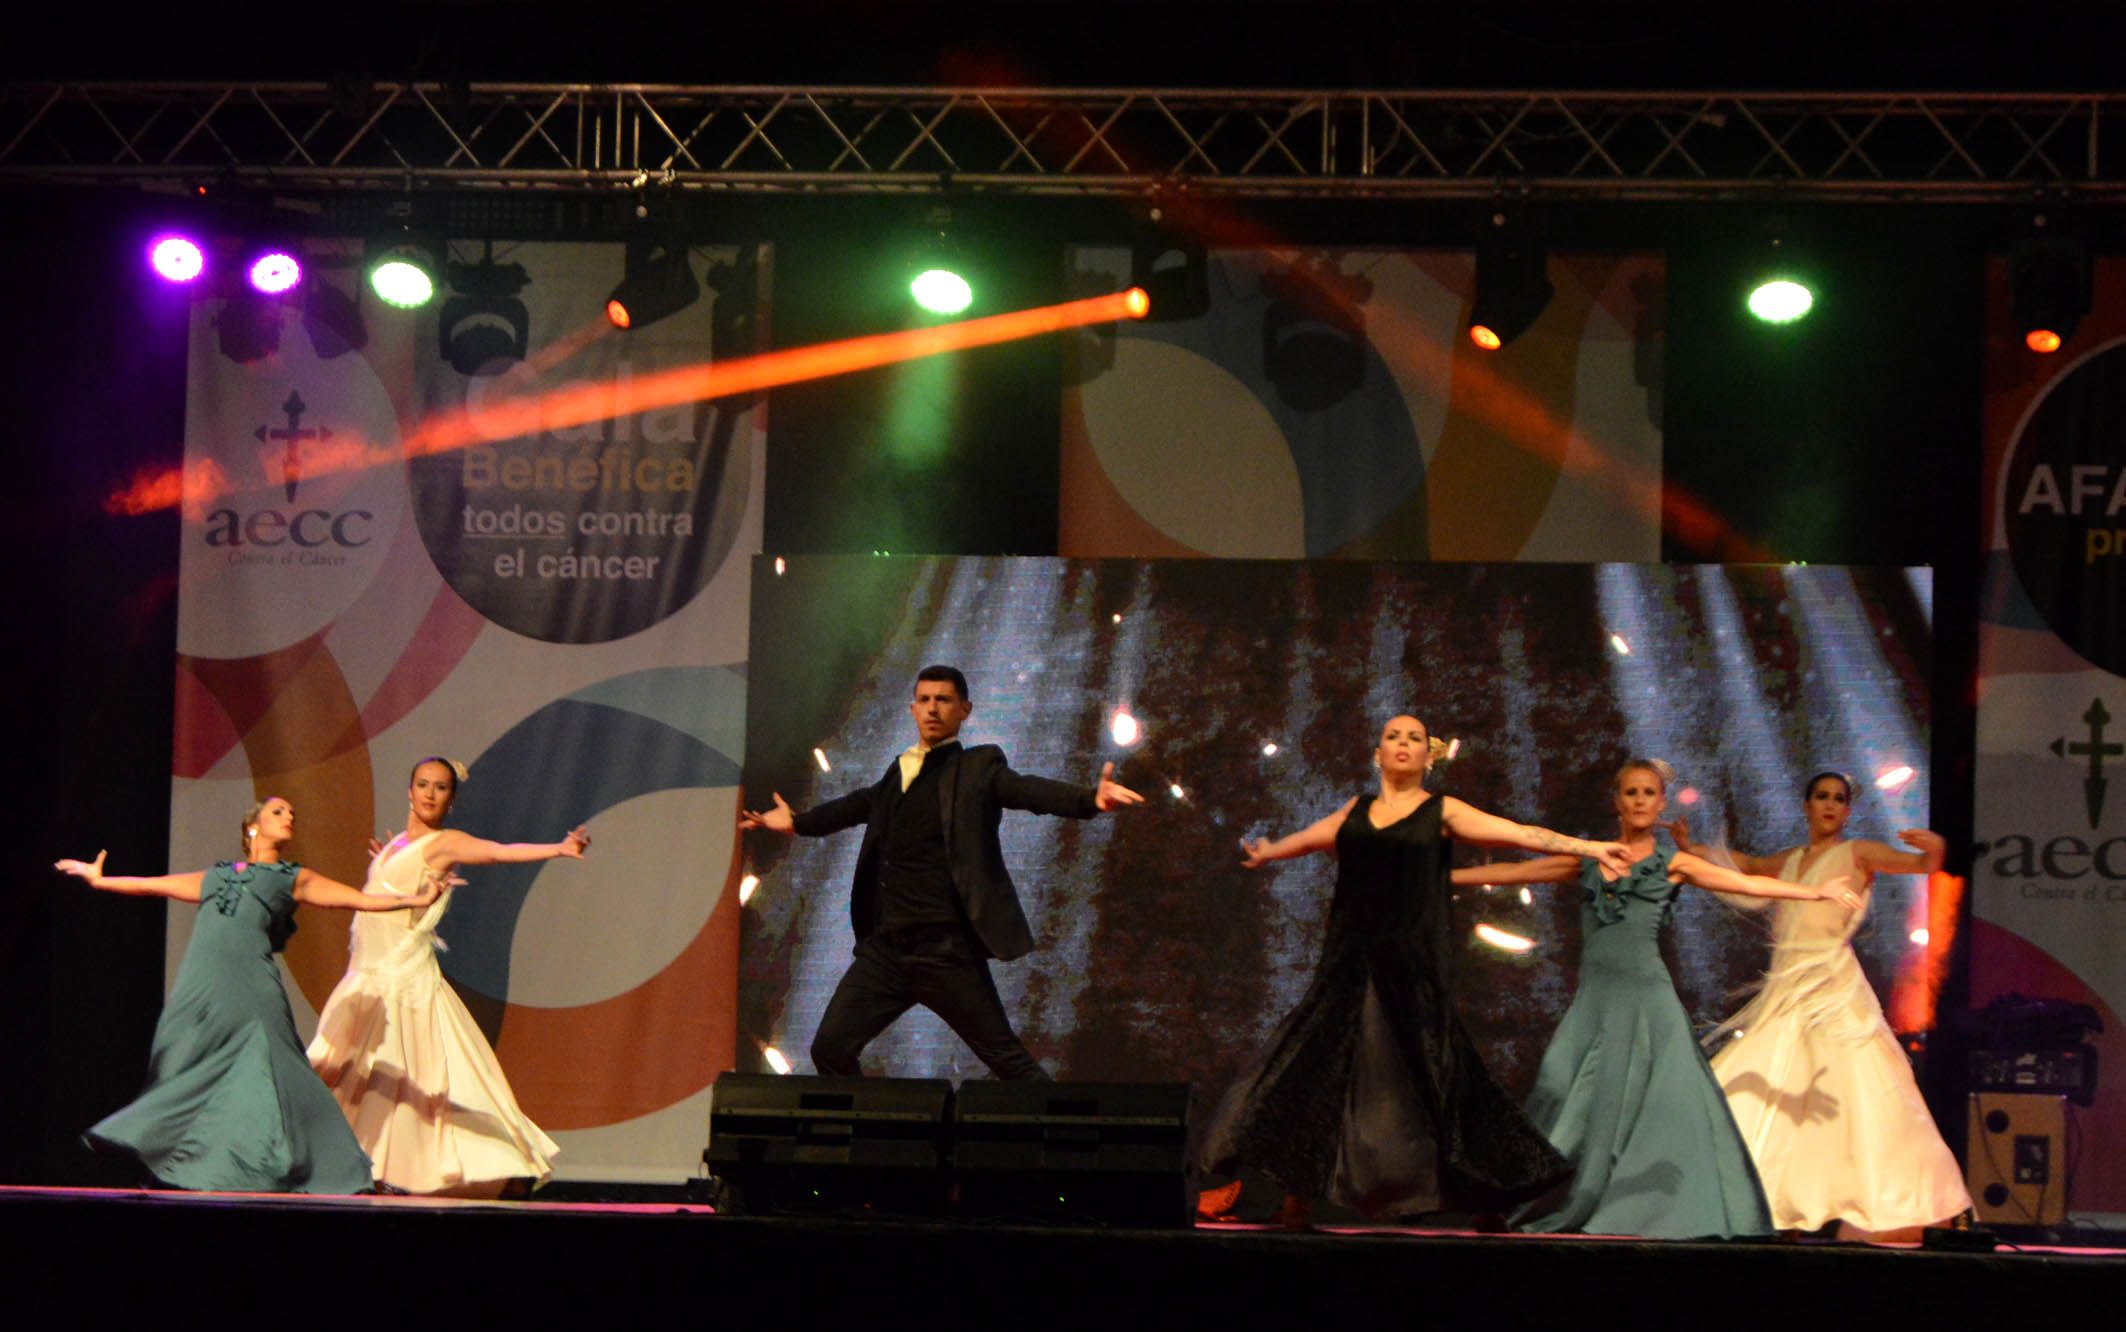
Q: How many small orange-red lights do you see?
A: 4